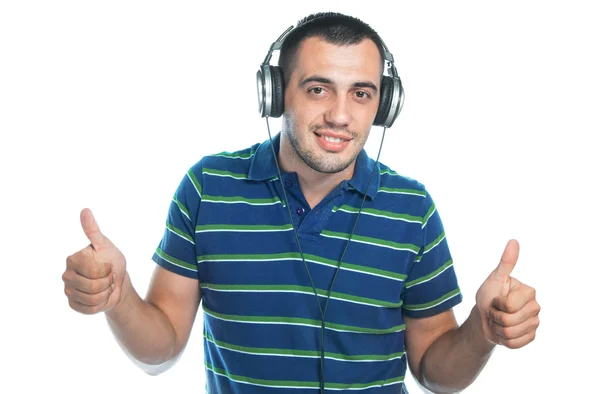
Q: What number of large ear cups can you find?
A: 2